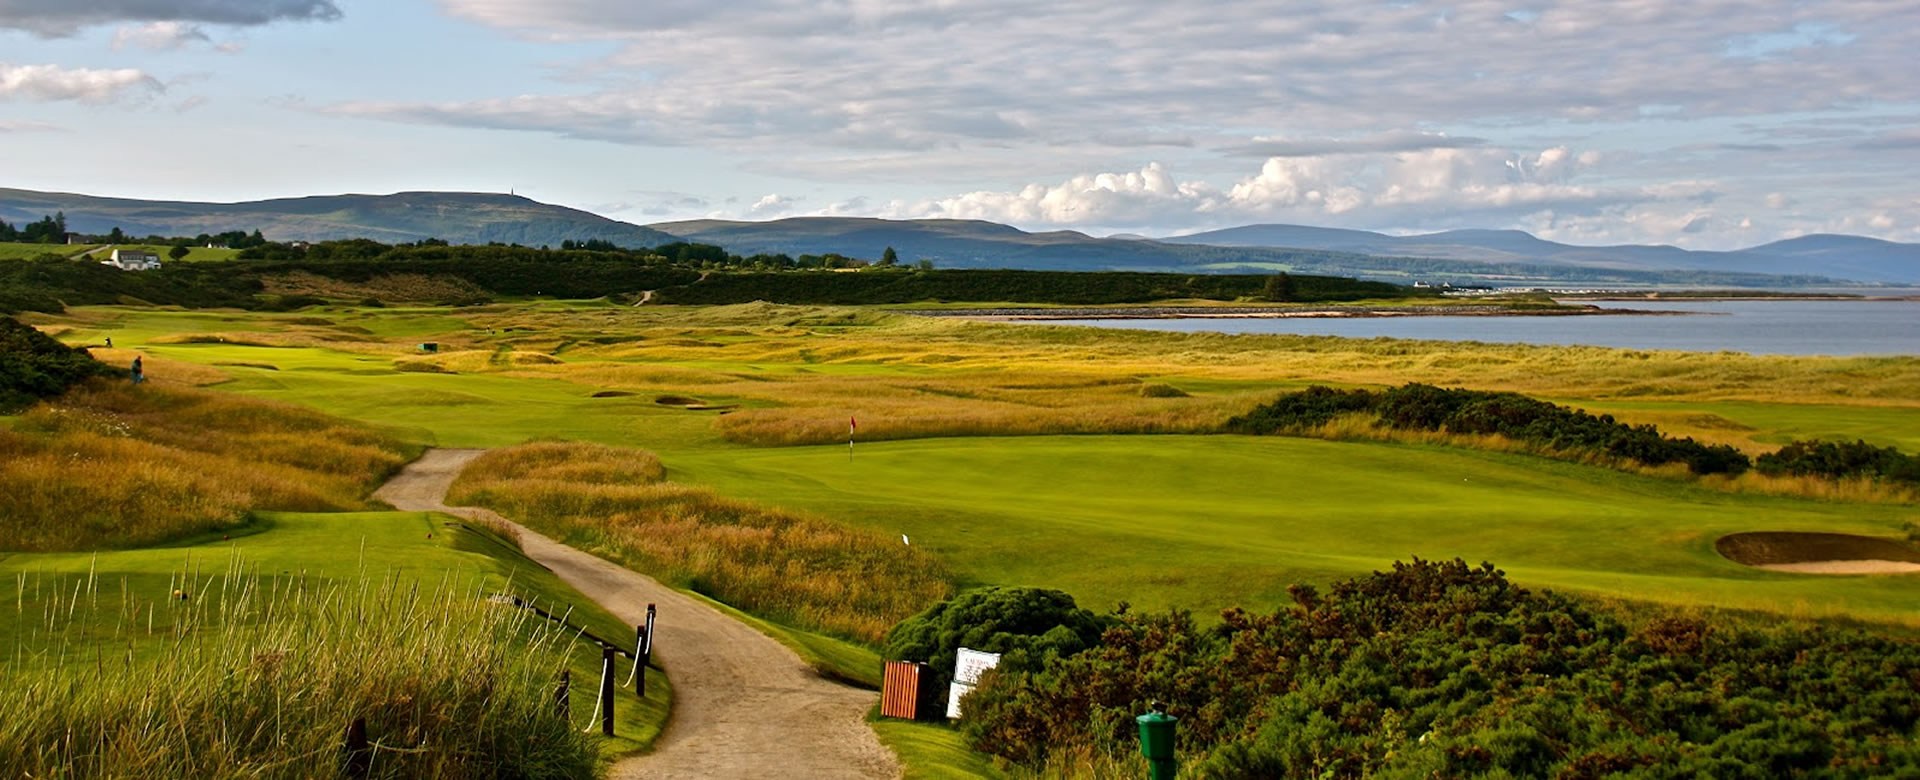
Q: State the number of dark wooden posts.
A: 5